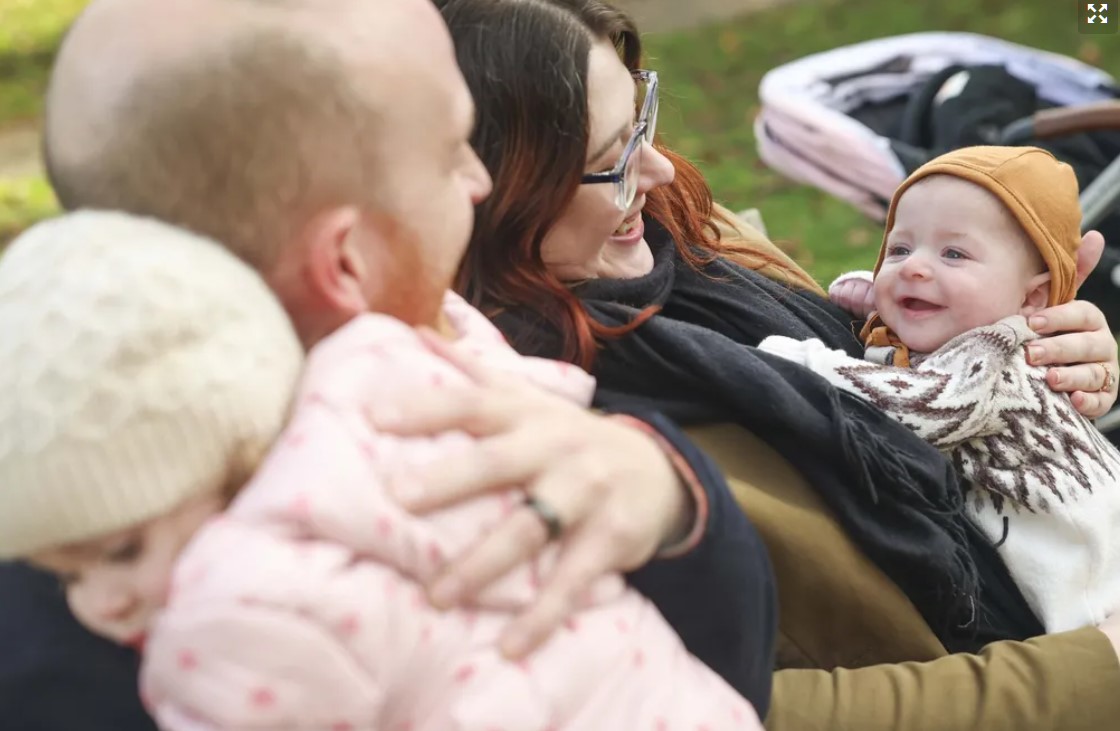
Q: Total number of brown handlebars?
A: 1